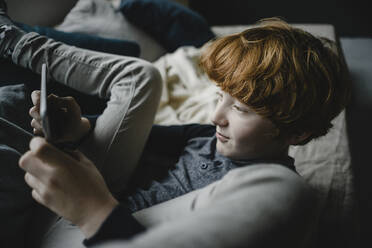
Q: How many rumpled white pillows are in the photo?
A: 1